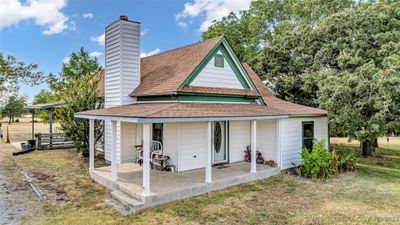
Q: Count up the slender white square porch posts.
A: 5